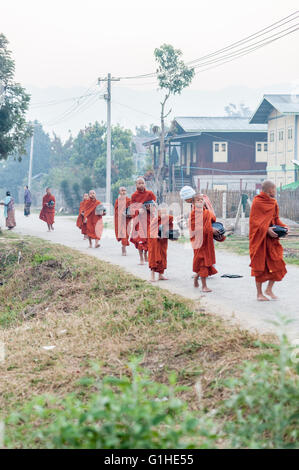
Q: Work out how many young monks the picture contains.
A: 8